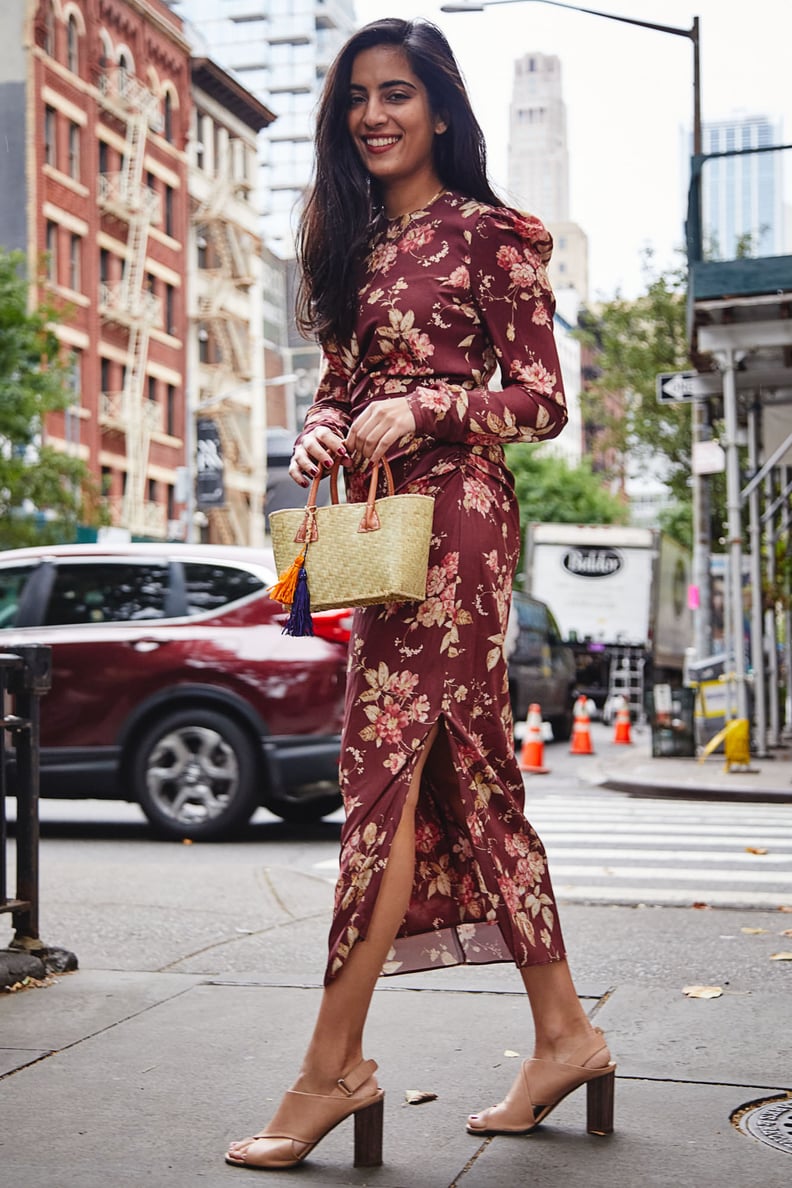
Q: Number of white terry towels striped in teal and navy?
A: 0